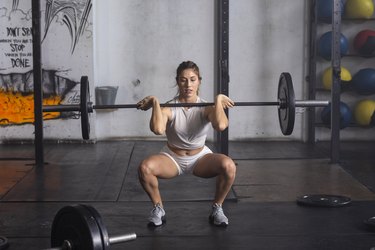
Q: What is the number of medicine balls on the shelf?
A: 8